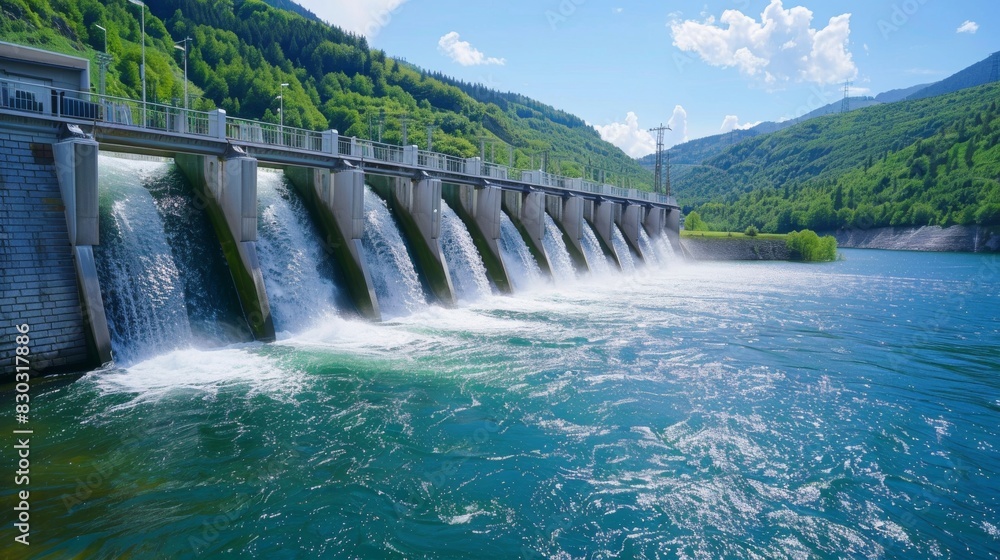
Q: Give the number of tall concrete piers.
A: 11